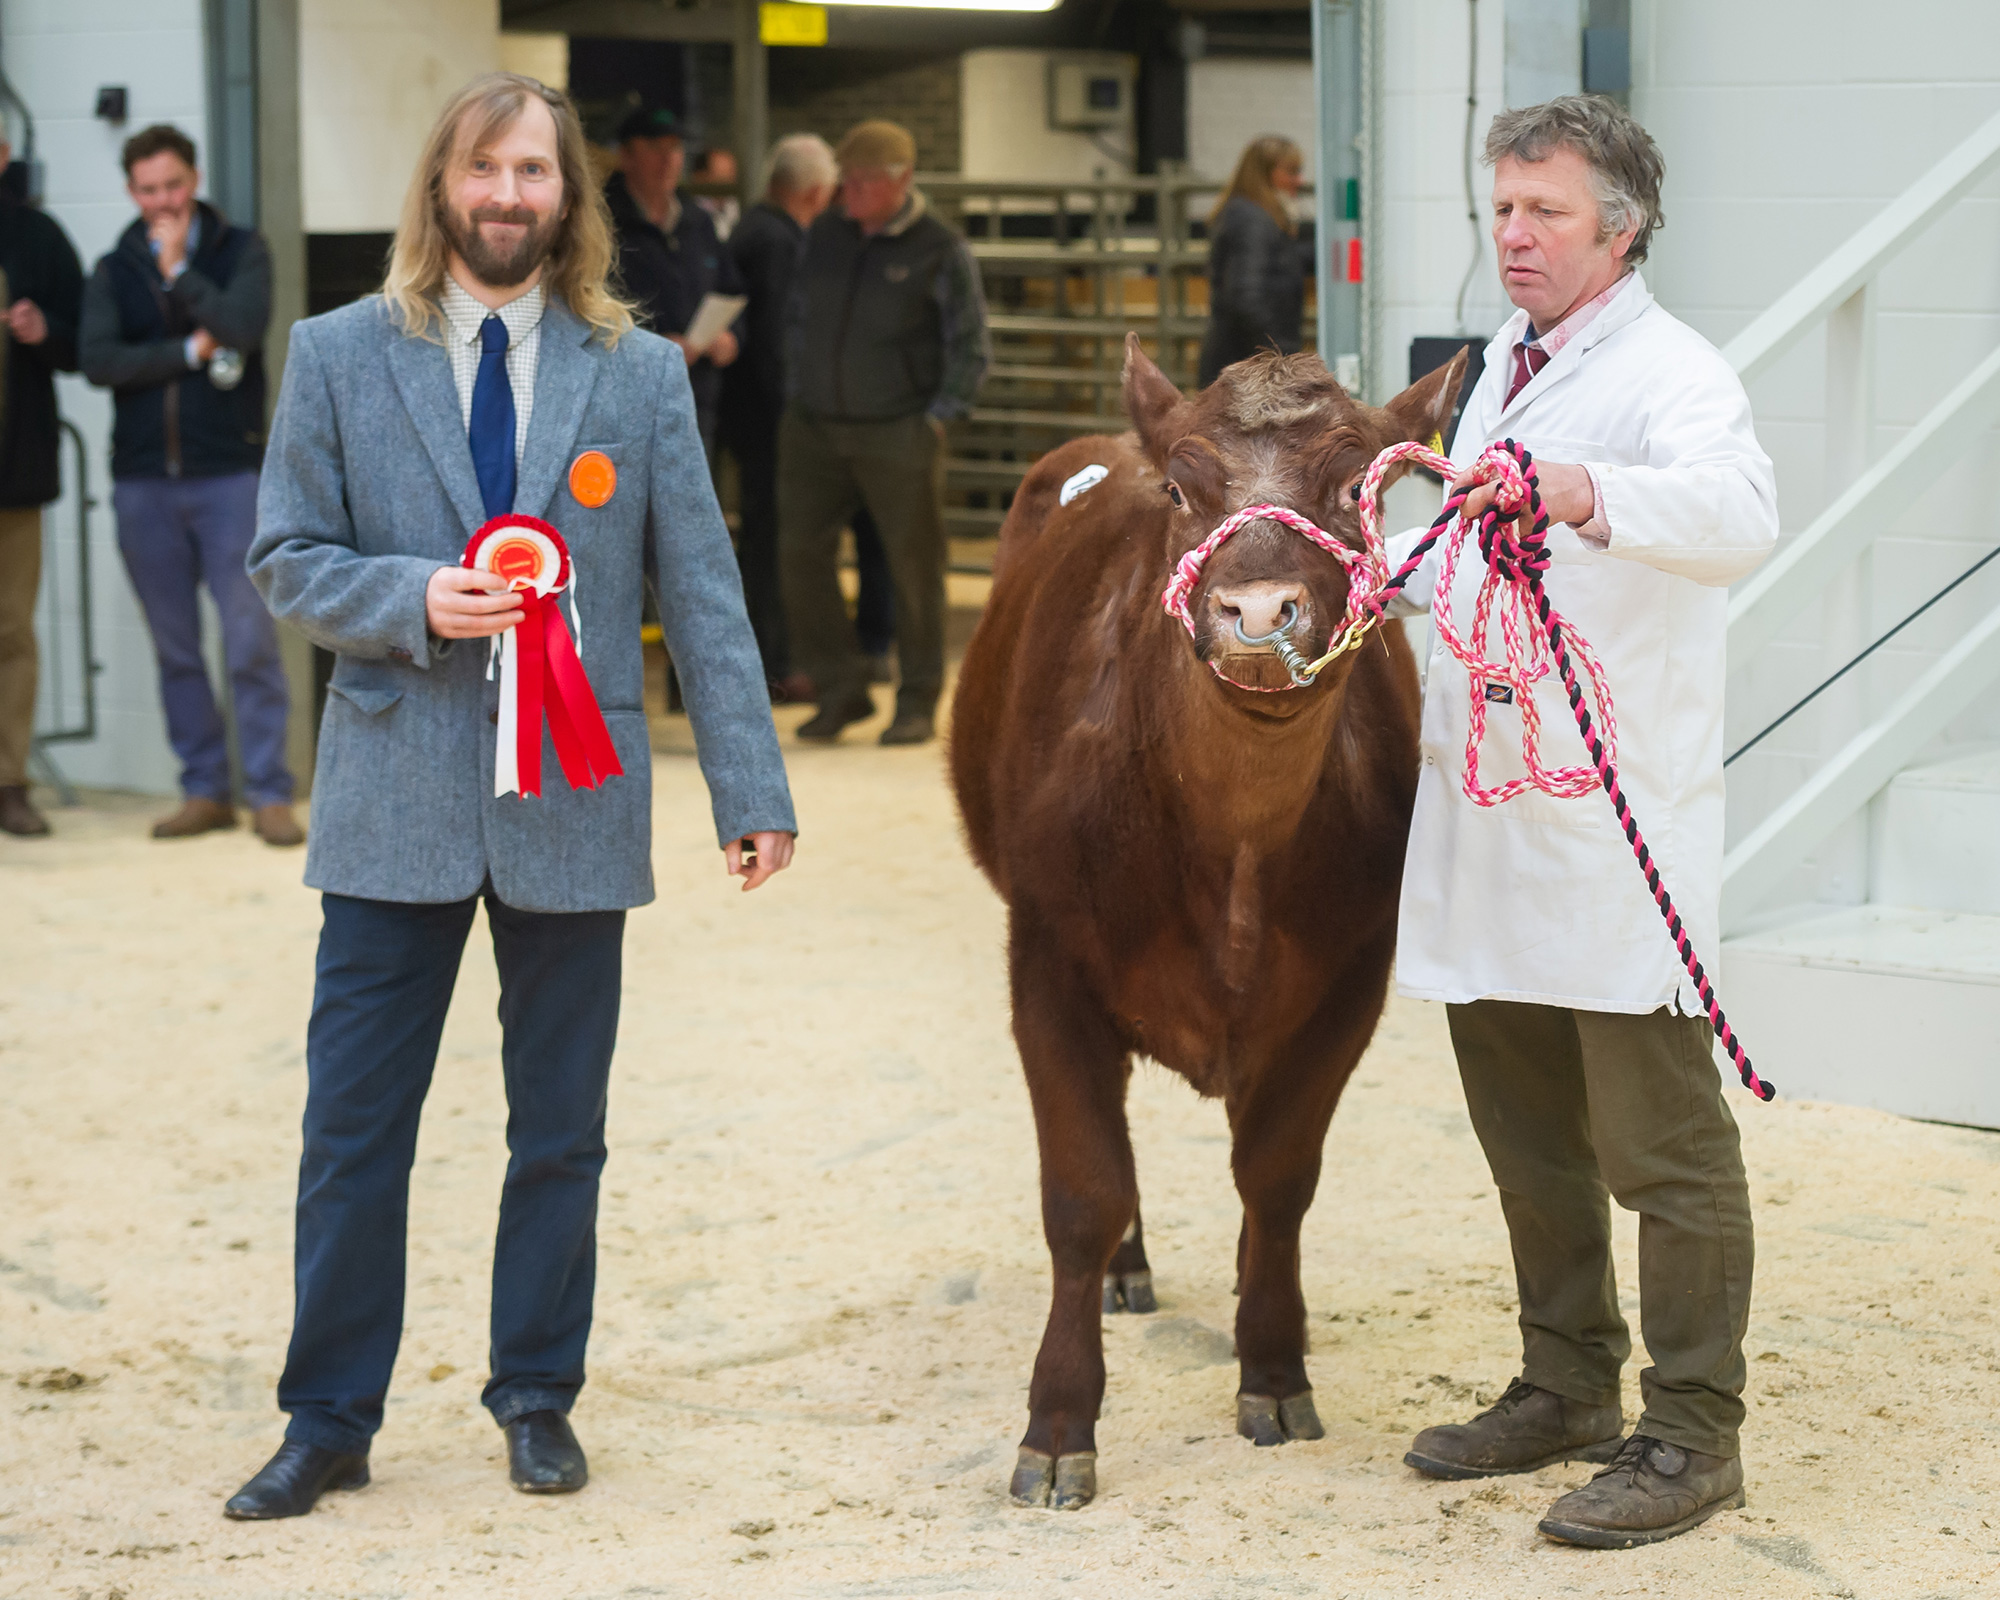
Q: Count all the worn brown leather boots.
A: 2